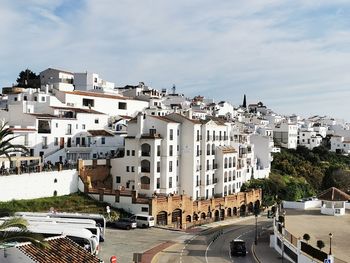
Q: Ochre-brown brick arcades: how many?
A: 1